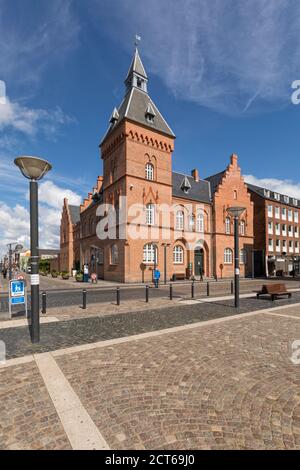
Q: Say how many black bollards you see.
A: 8